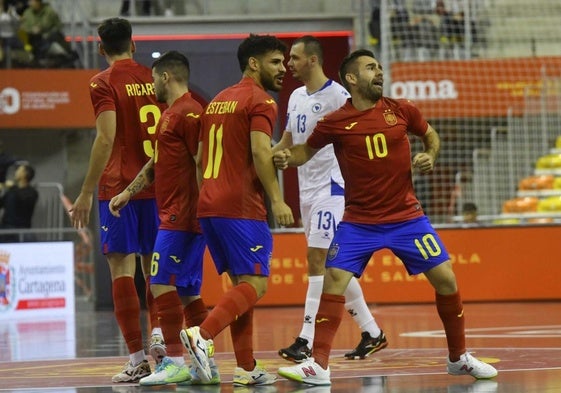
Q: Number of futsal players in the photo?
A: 5